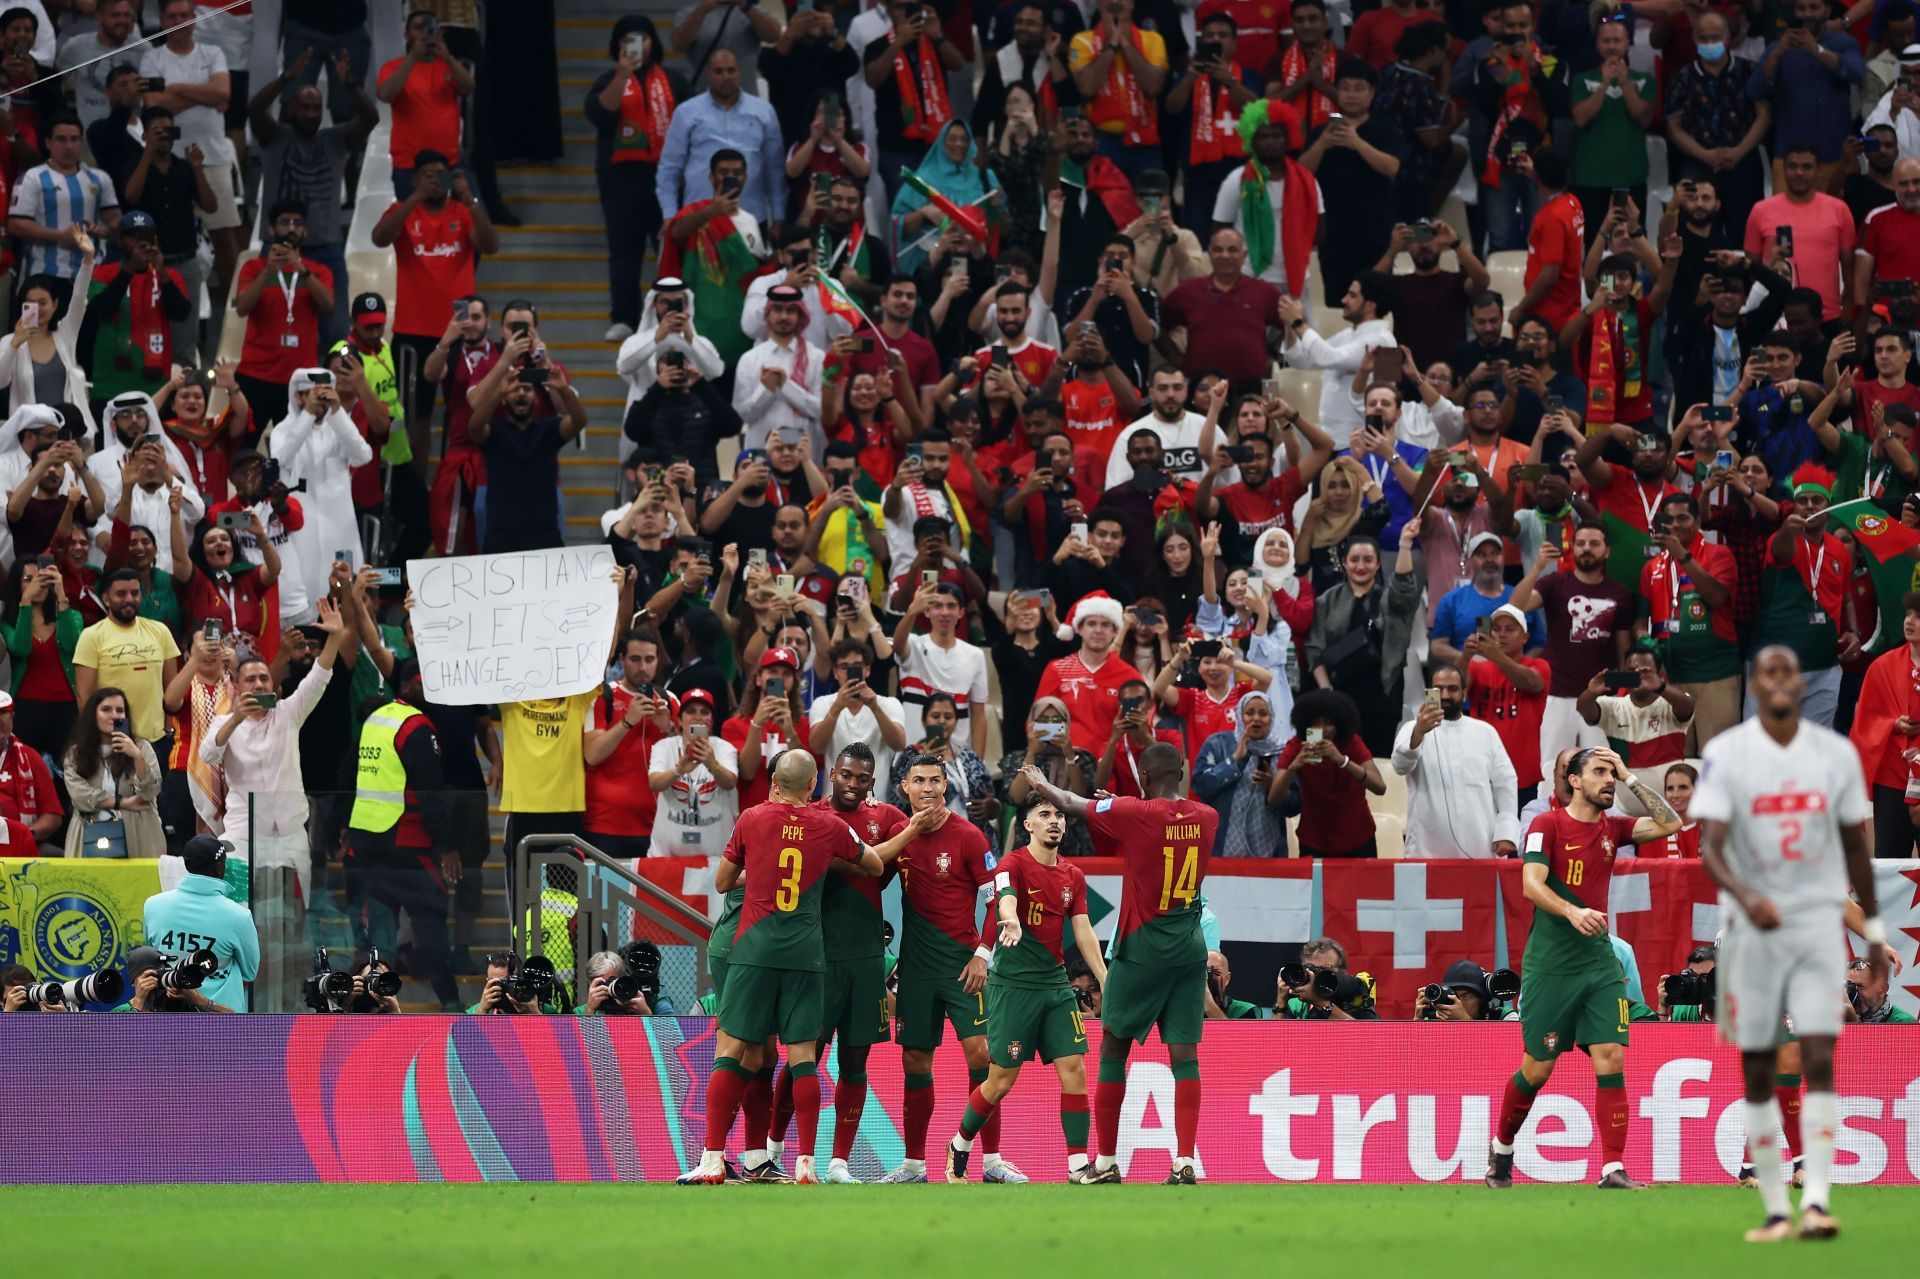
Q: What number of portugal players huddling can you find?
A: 6